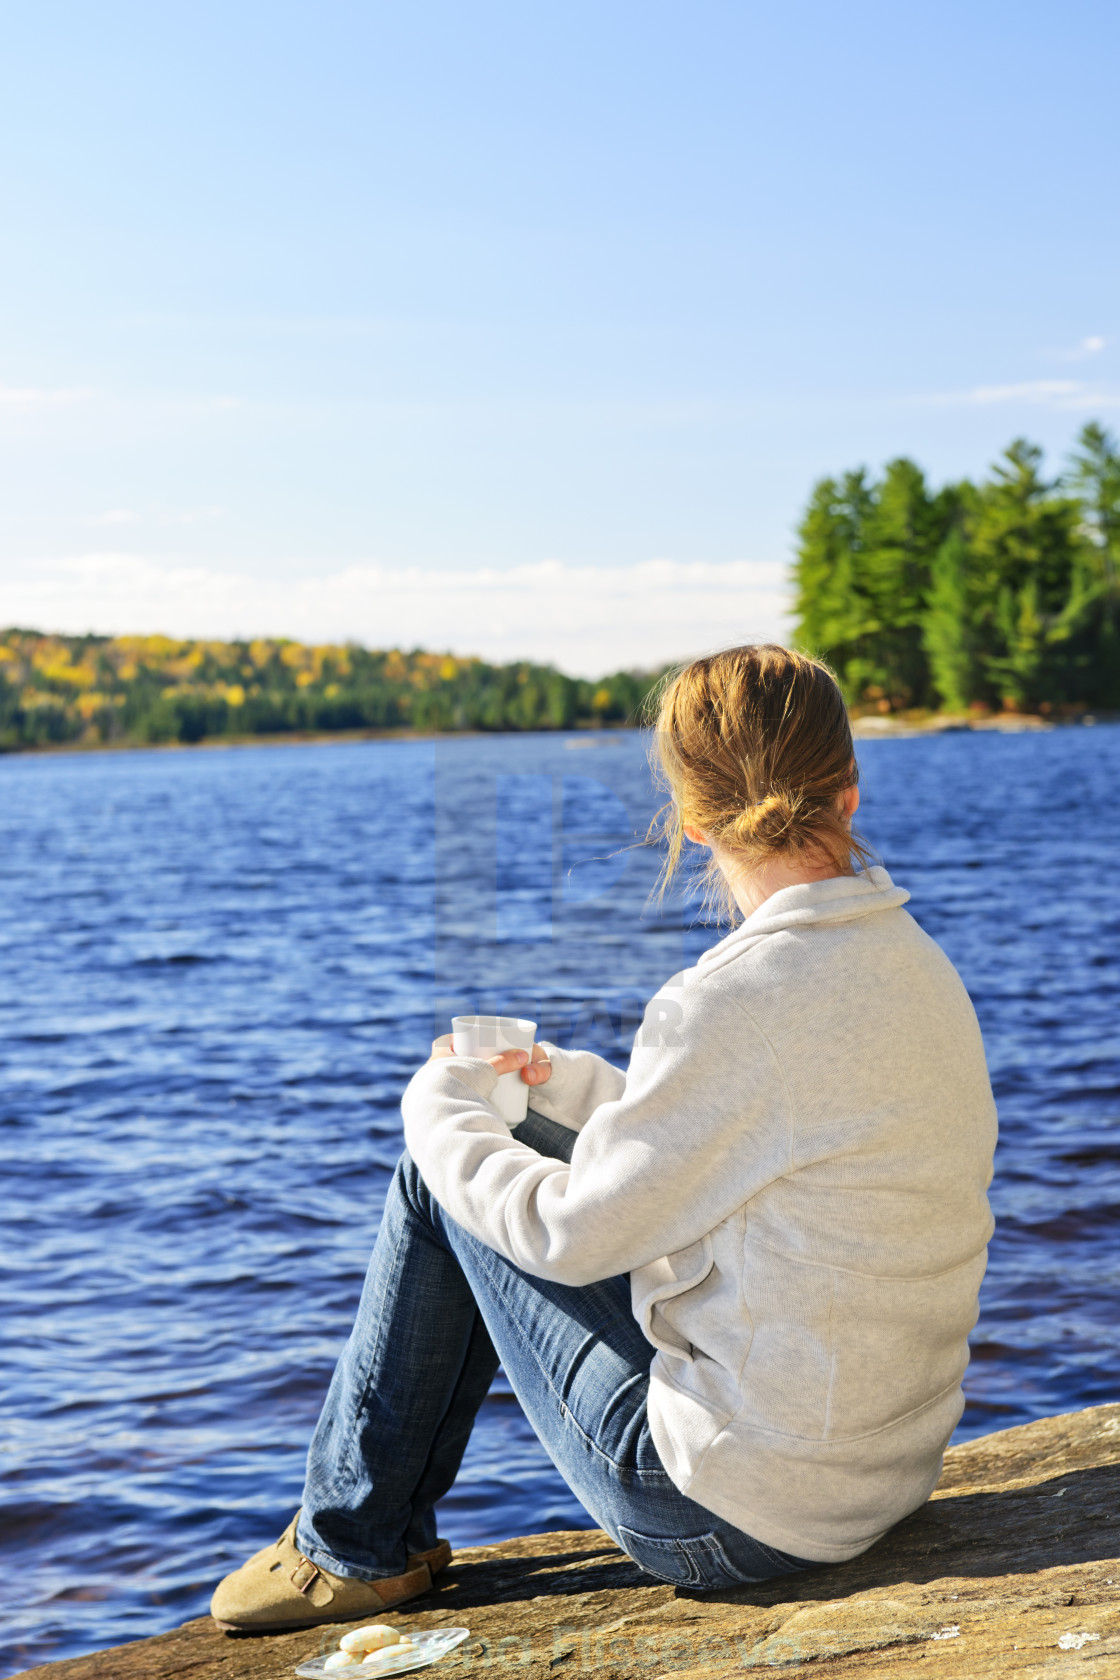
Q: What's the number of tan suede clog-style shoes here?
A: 2